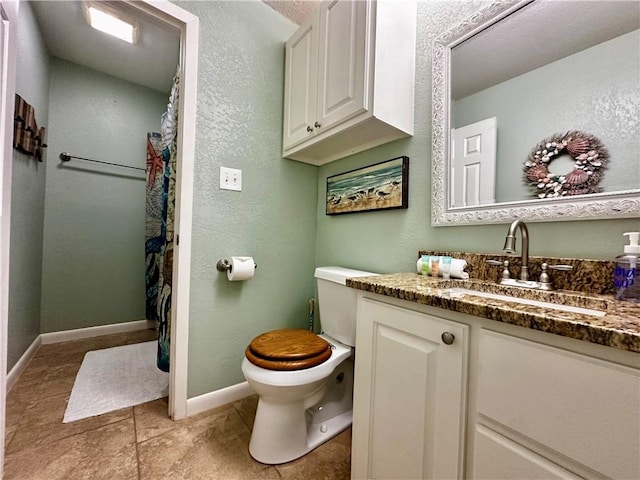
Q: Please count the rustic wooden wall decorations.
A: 1